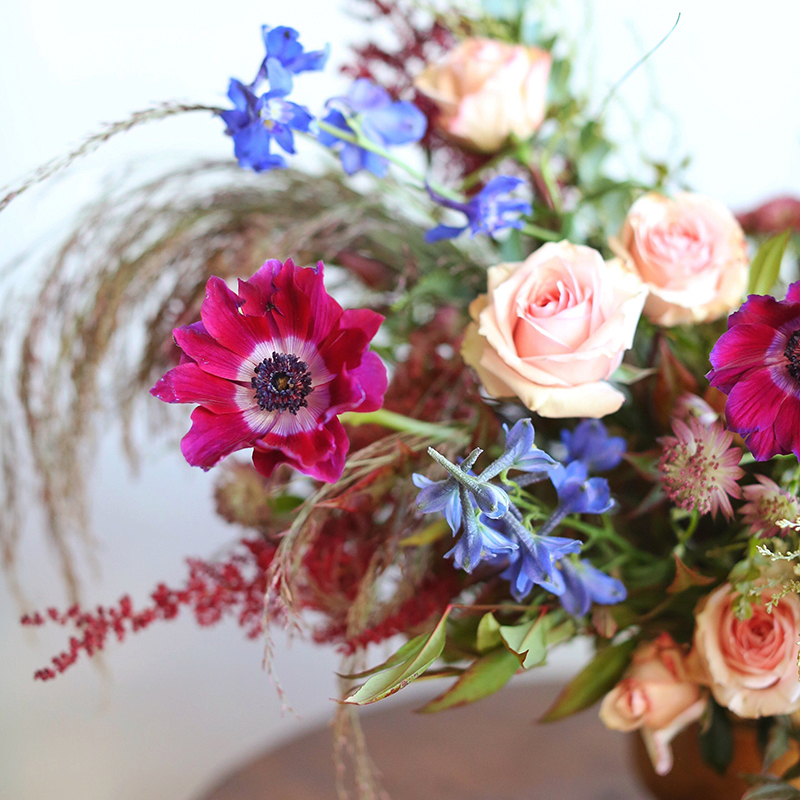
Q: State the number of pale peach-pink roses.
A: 5